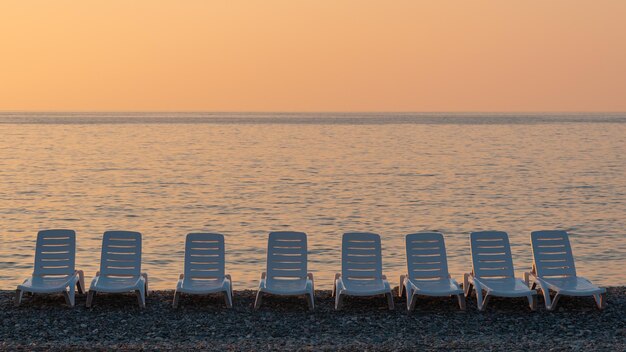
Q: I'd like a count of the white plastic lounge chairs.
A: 8